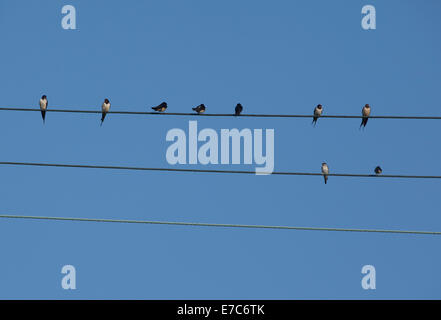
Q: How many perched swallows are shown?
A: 9